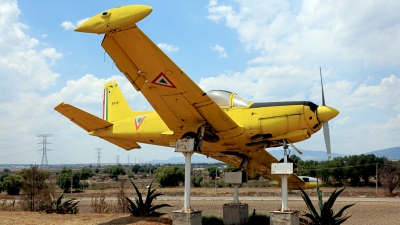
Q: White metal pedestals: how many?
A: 3